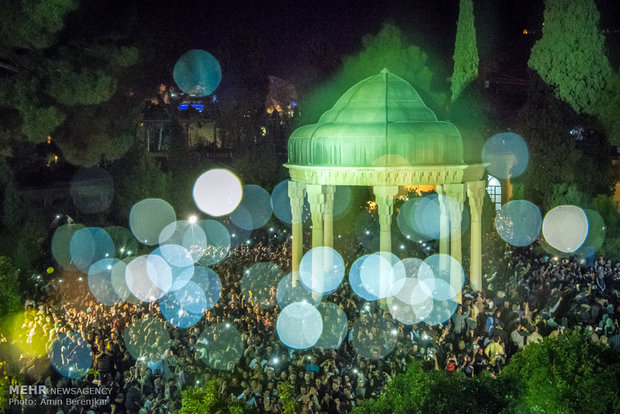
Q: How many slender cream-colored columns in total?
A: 7